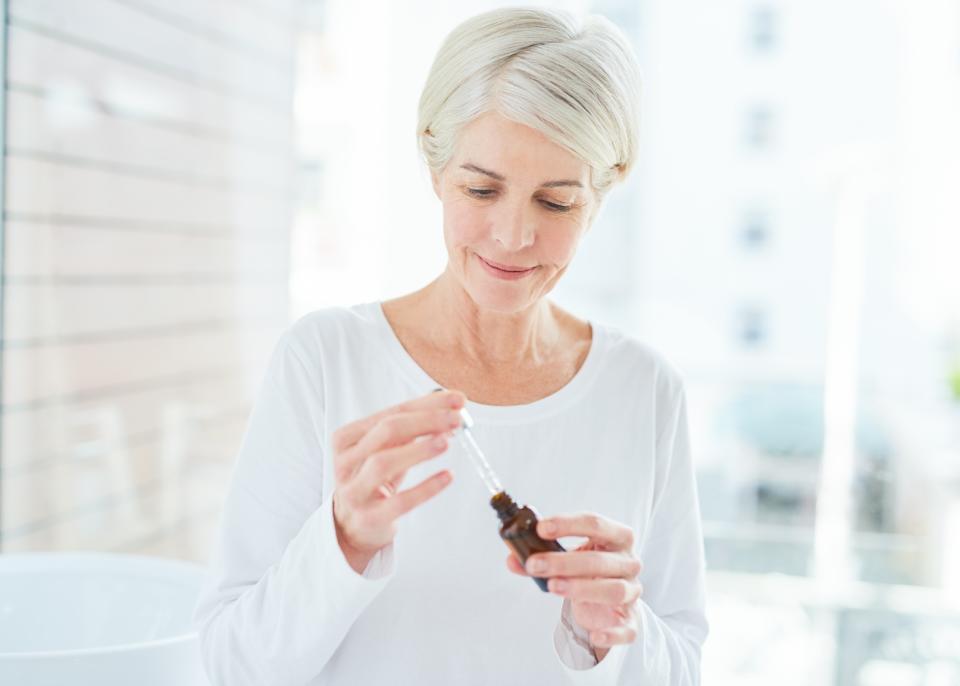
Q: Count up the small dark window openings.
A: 4